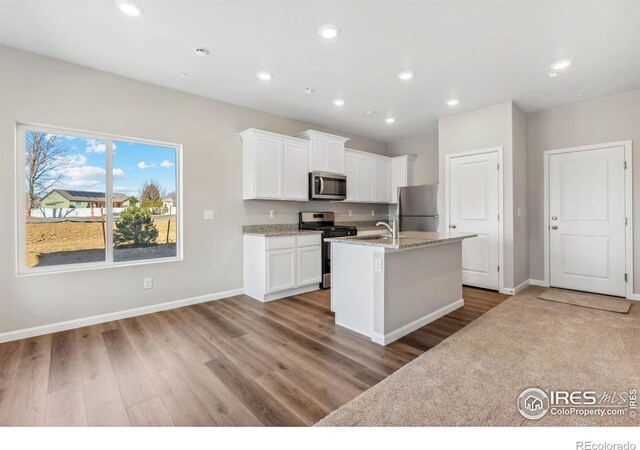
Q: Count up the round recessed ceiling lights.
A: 8